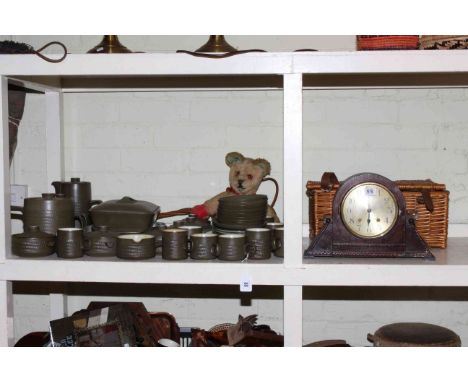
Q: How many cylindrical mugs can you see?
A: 8